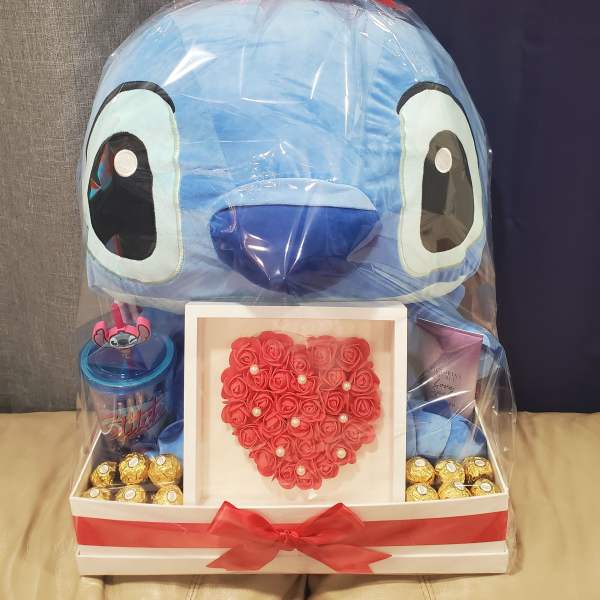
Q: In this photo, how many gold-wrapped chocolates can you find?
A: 12